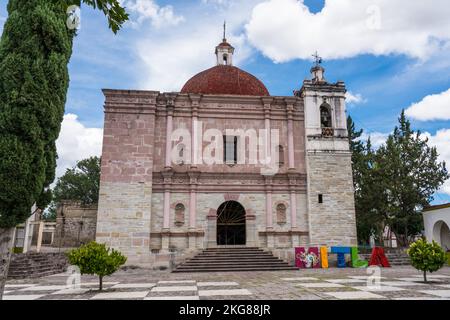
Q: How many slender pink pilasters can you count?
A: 8